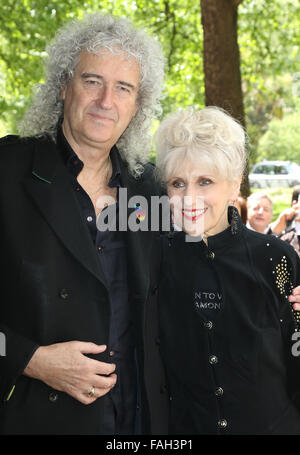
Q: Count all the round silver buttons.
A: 5